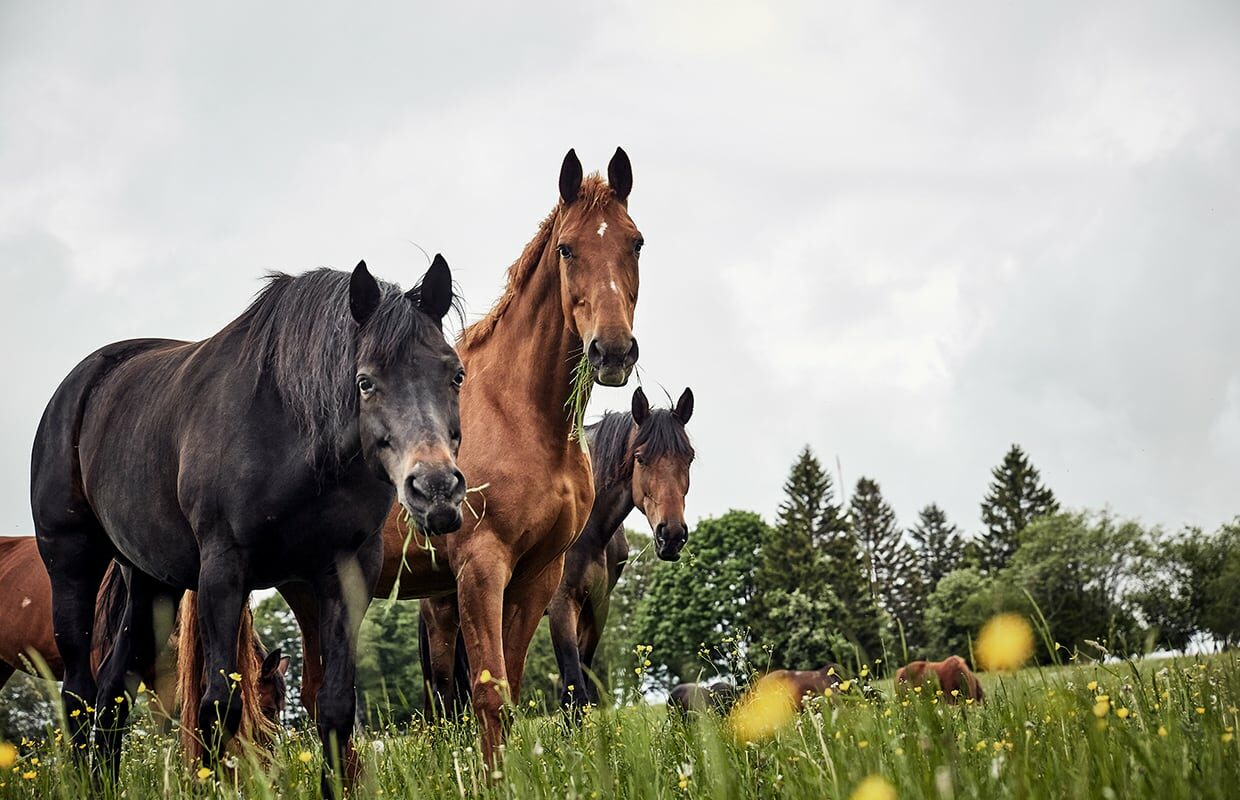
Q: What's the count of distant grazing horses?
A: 3